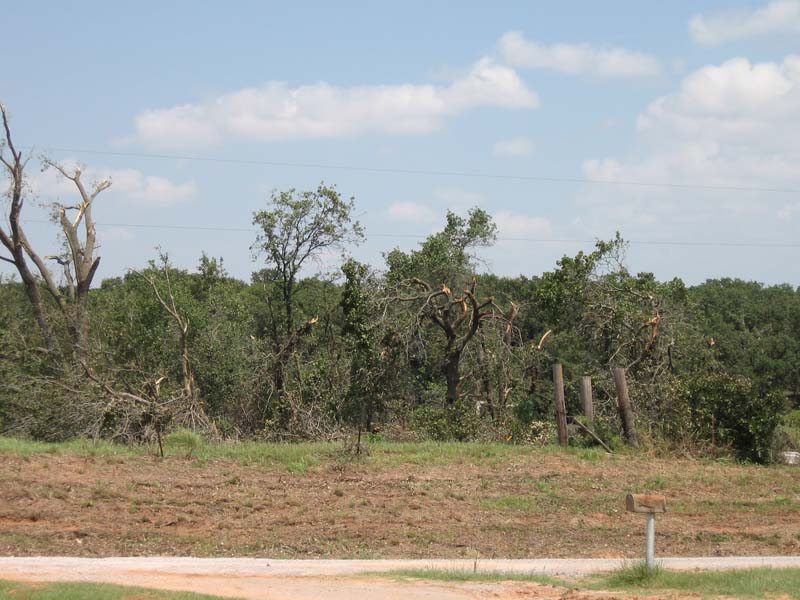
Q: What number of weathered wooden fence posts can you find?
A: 3